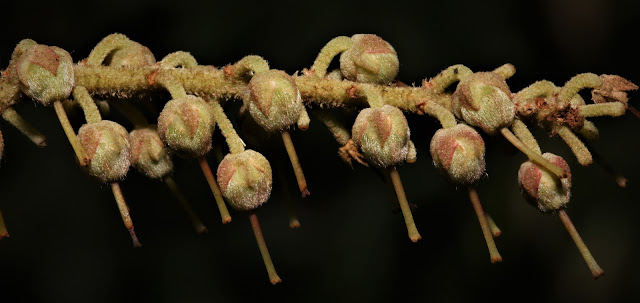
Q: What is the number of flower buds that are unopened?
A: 12